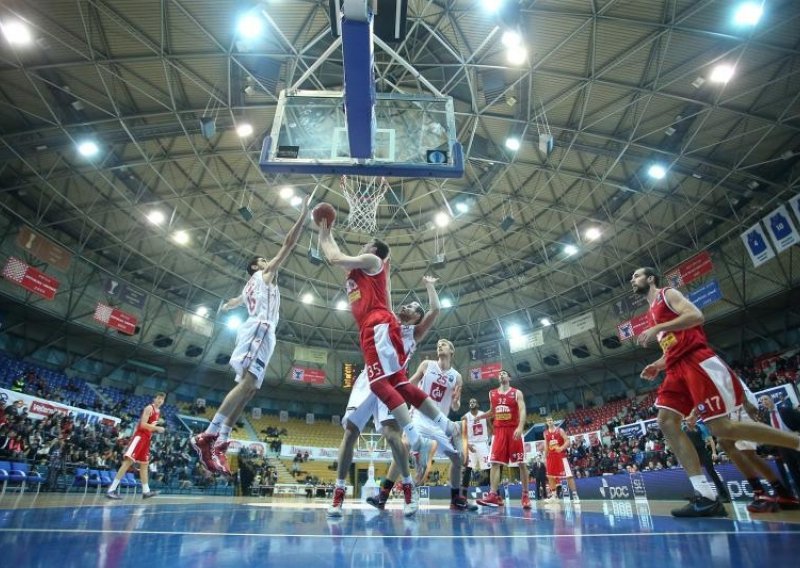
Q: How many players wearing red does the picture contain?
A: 5